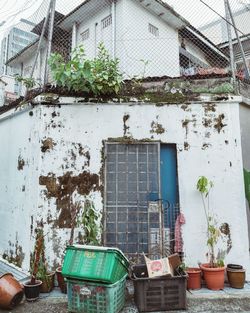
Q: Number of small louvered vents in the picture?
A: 3